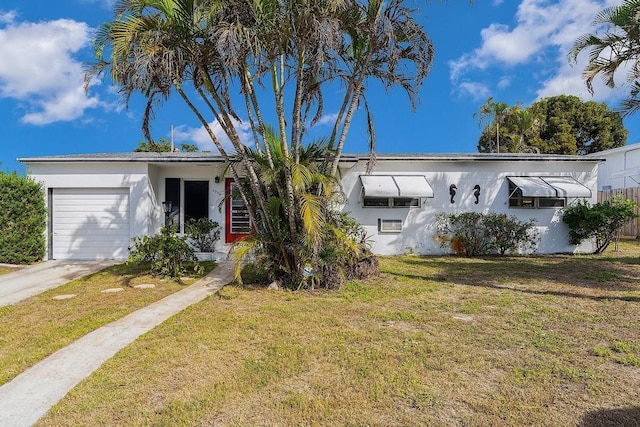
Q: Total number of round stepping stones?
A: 3